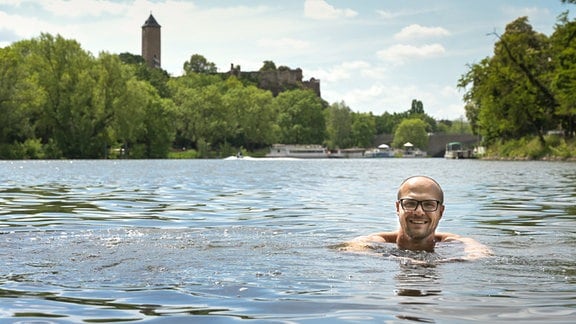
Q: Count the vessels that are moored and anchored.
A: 5